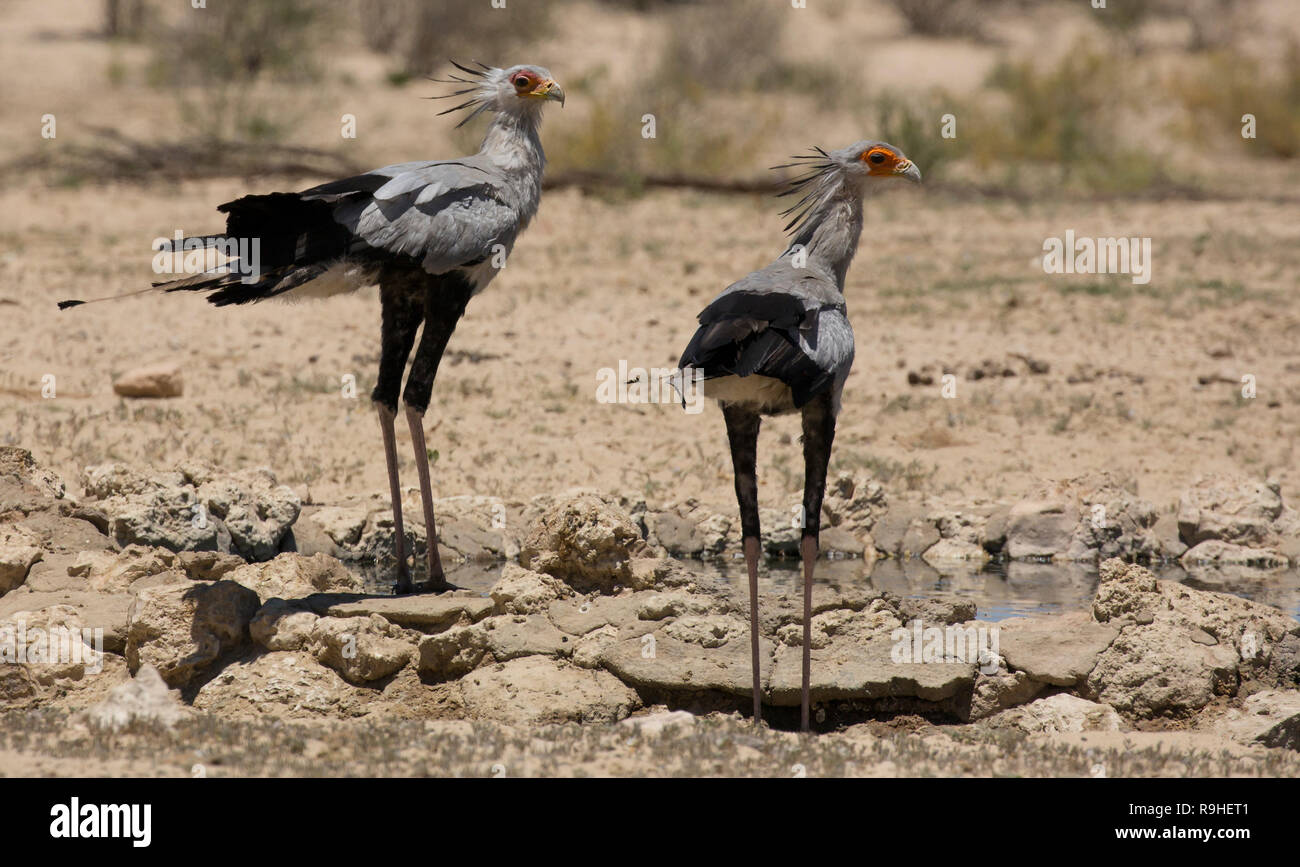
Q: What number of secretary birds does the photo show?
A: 2